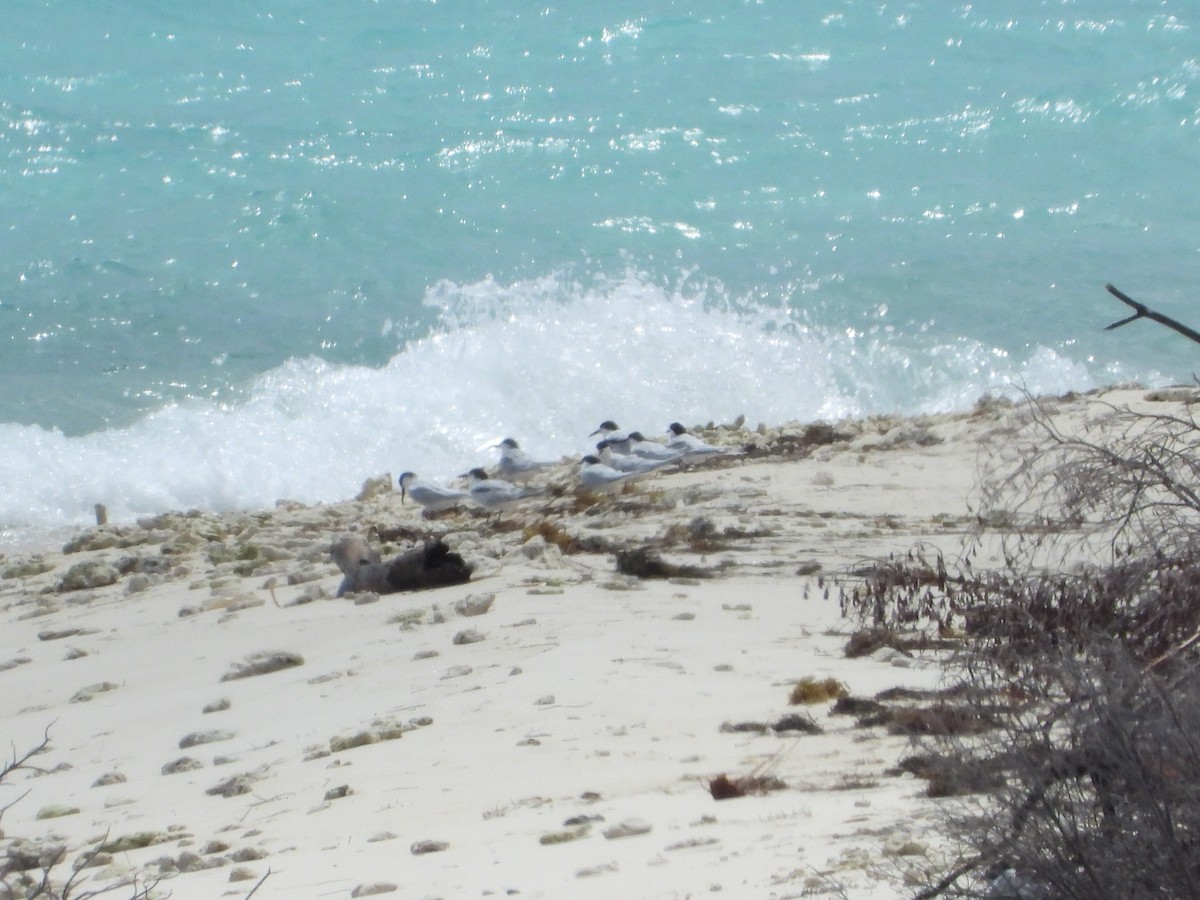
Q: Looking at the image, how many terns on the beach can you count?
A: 8